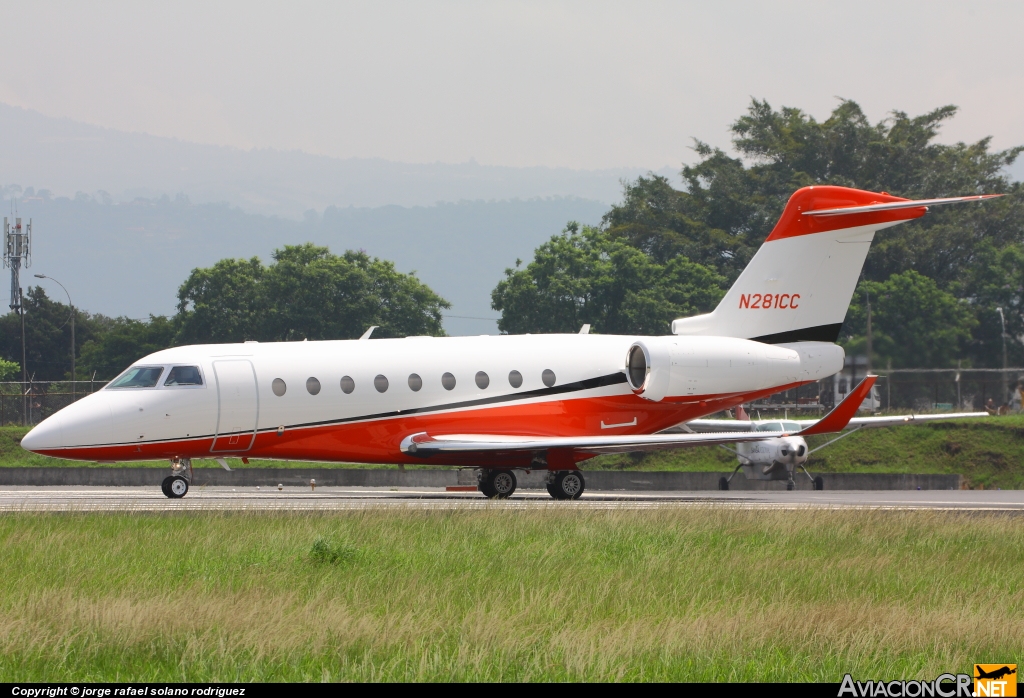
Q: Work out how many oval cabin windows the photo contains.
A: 9